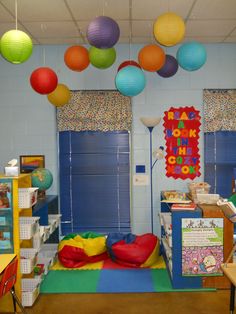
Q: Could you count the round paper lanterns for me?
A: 12